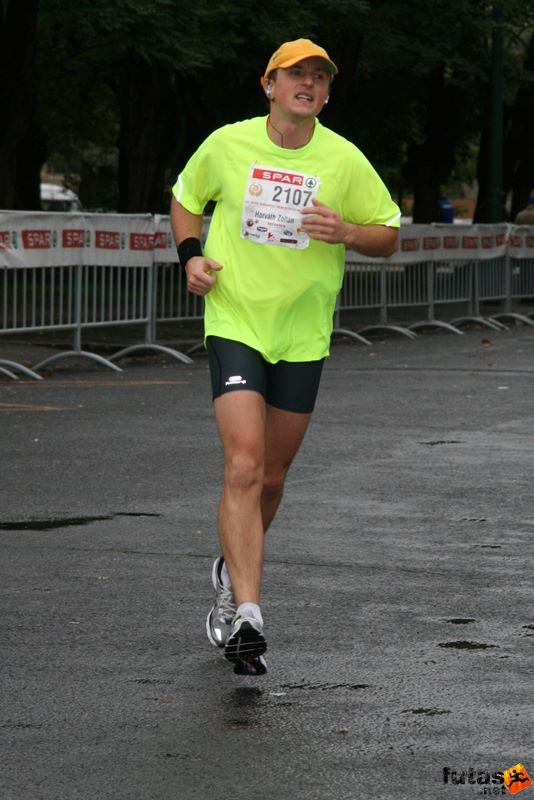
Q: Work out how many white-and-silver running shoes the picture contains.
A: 2